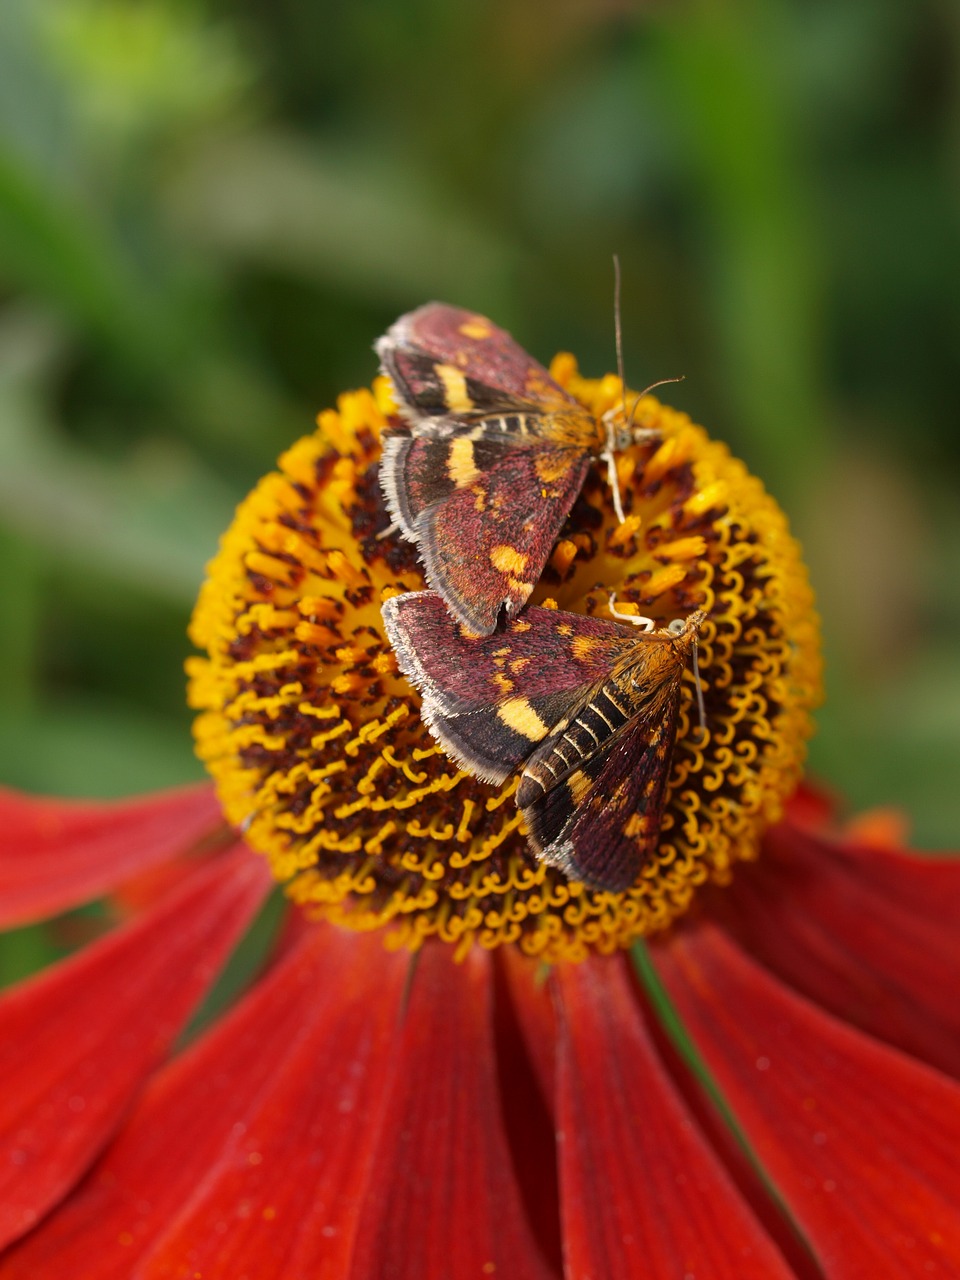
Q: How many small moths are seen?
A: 2